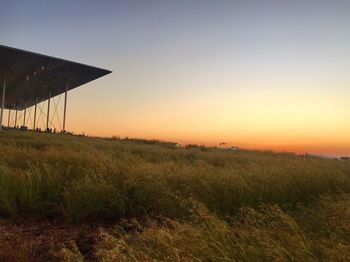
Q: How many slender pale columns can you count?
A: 7